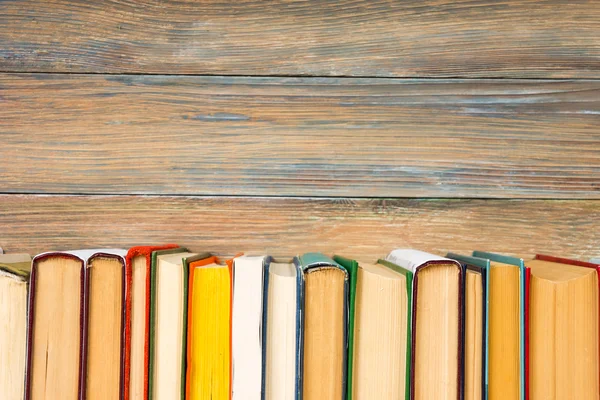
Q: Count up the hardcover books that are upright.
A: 14